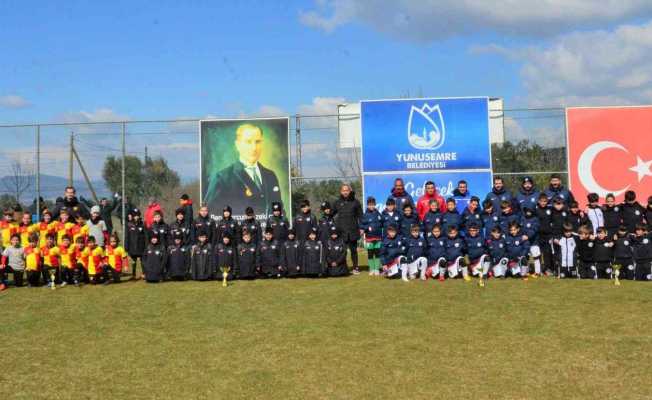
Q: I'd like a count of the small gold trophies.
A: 4